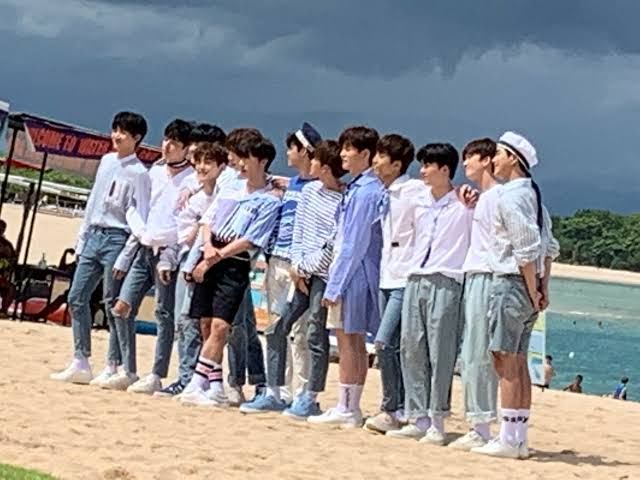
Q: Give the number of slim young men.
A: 13